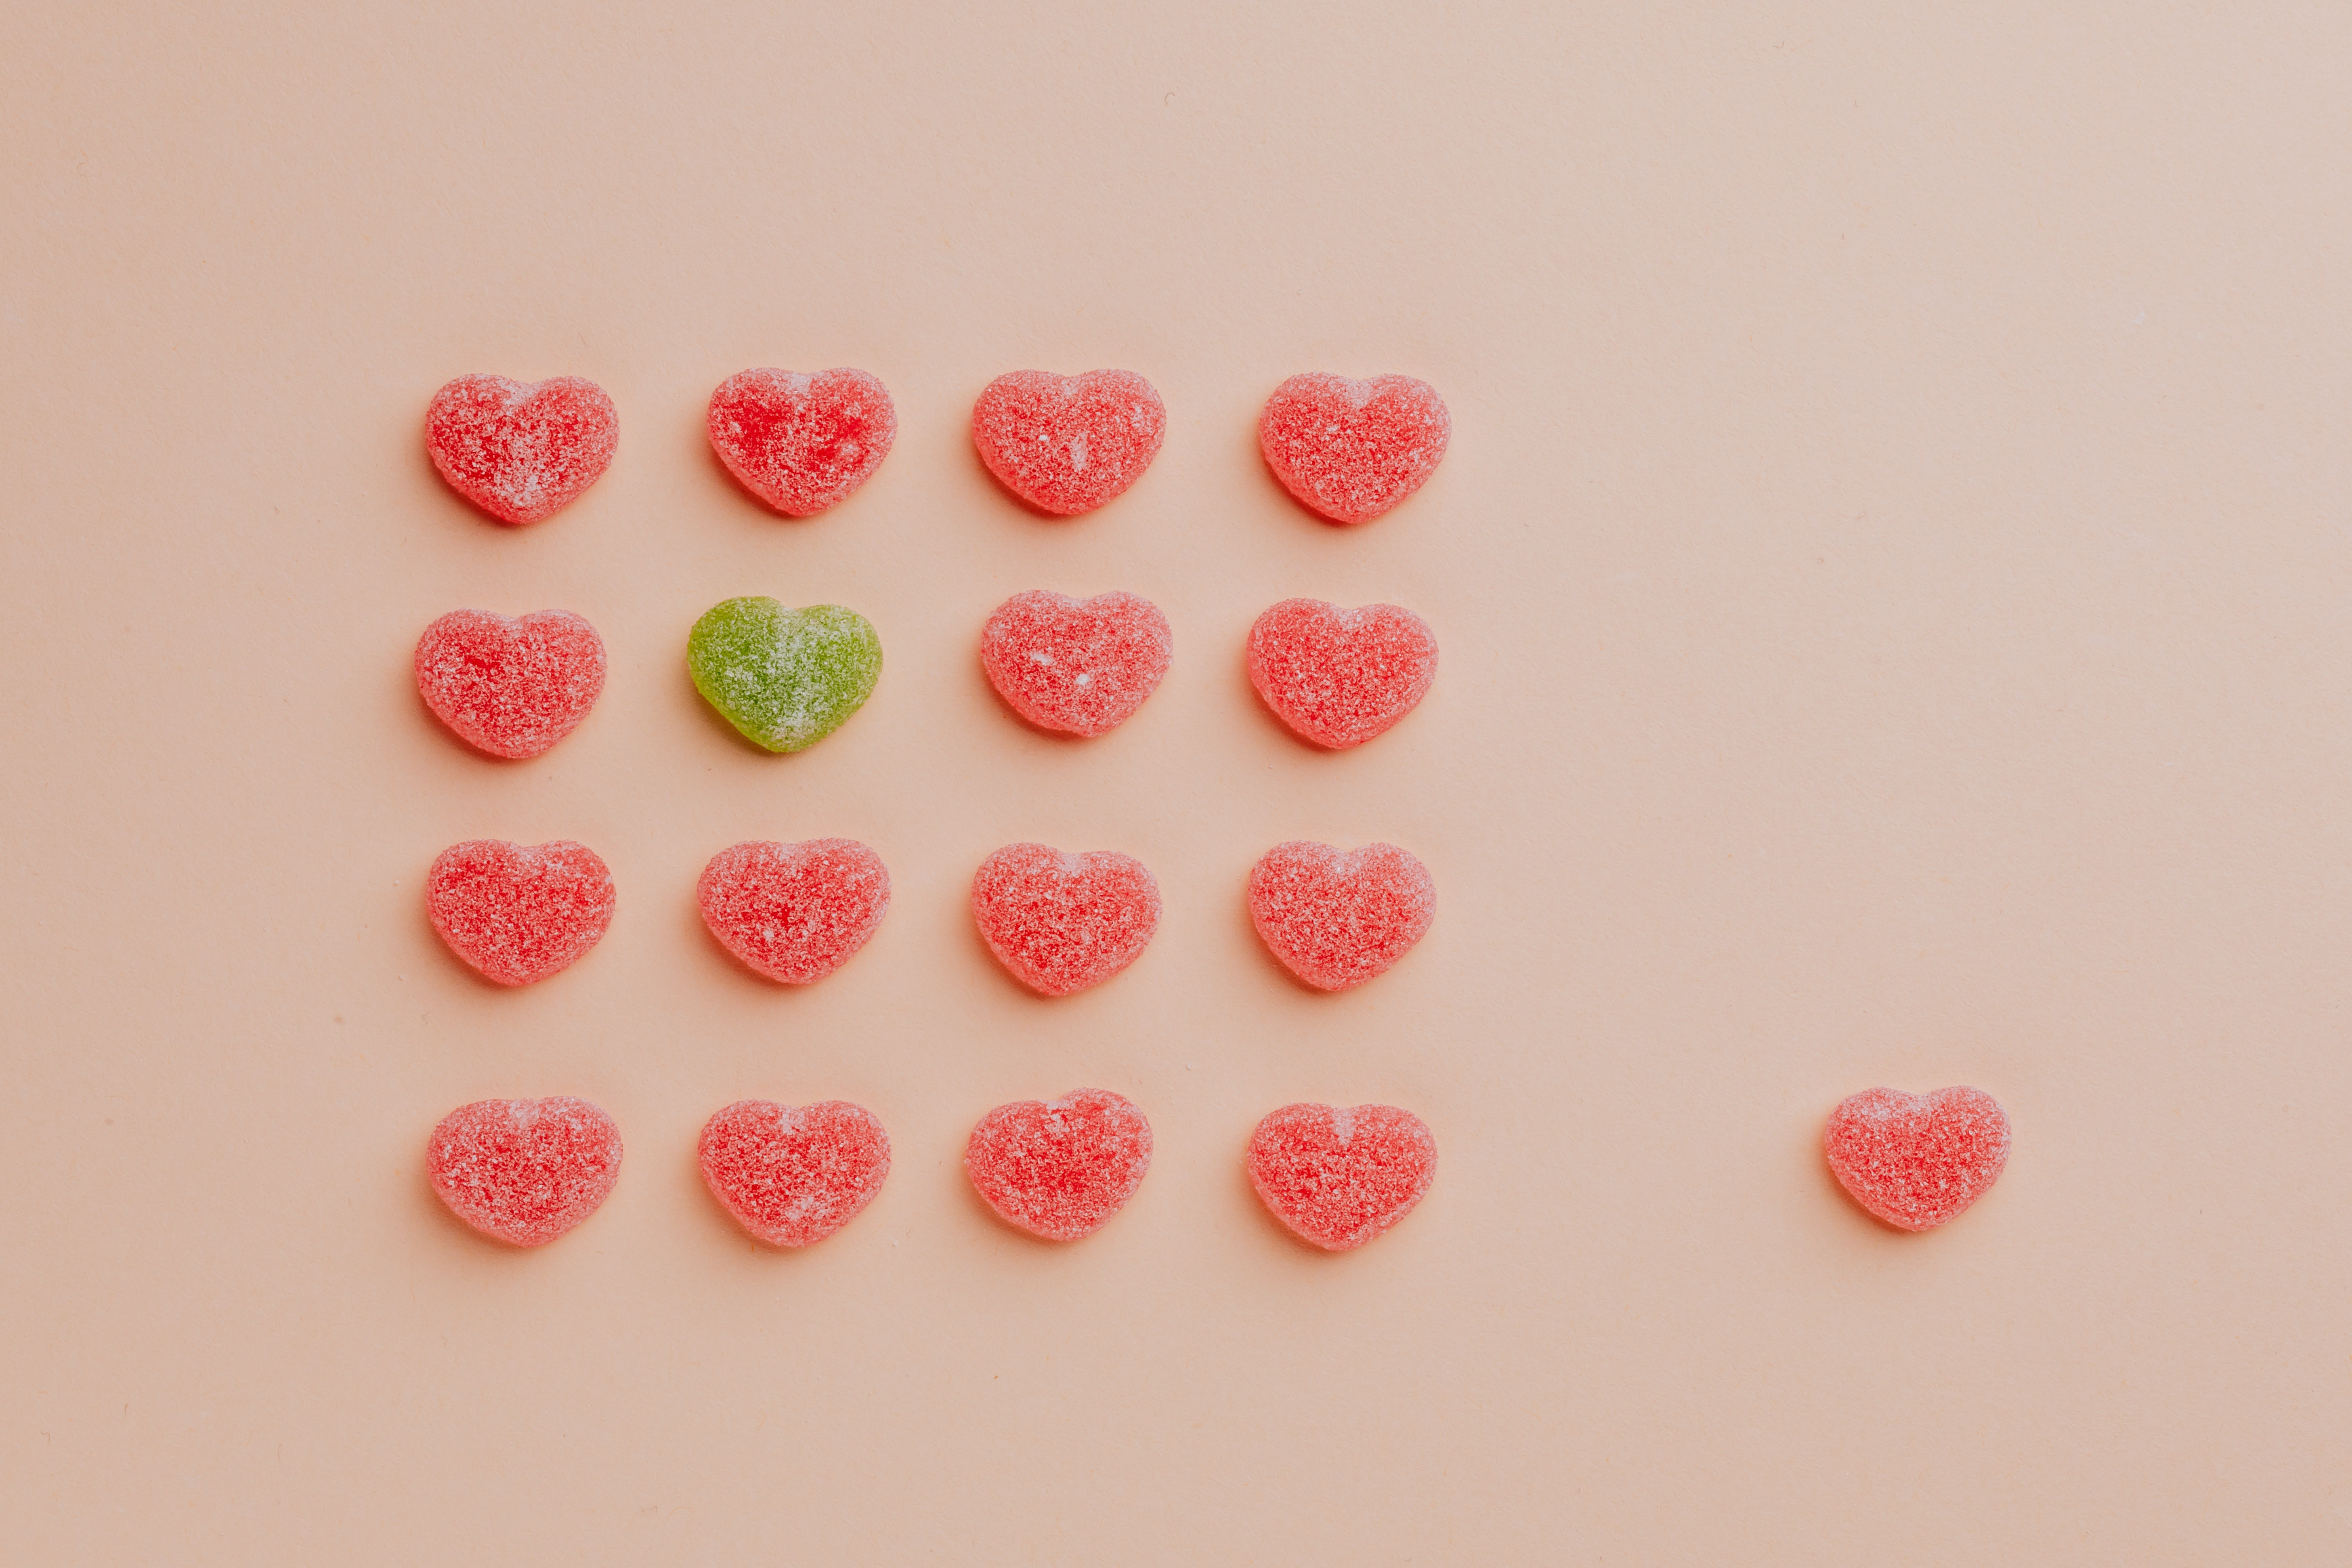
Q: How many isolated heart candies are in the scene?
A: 1